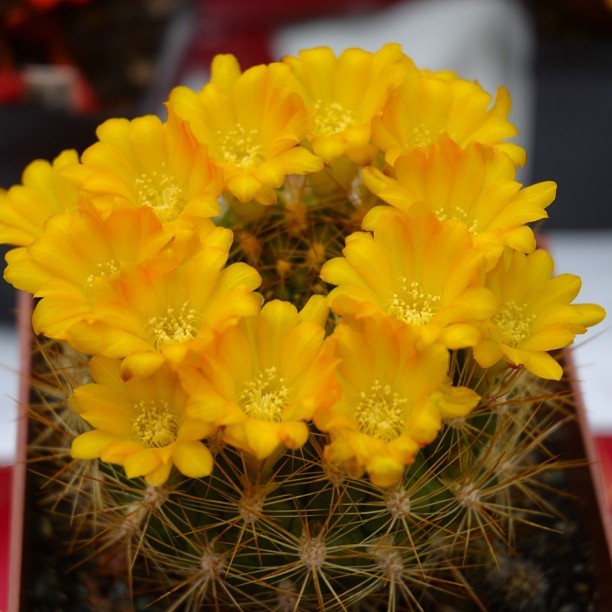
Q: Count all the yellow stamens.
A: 12